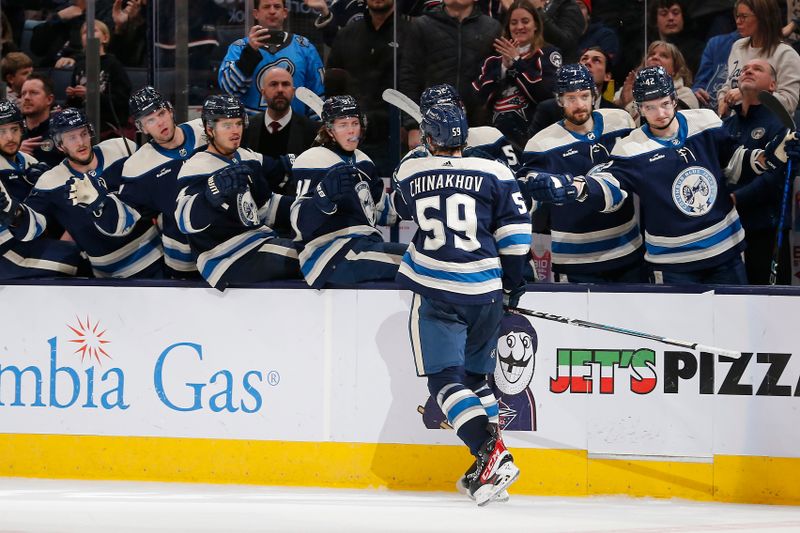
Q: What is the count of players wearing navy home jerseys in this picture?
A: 9